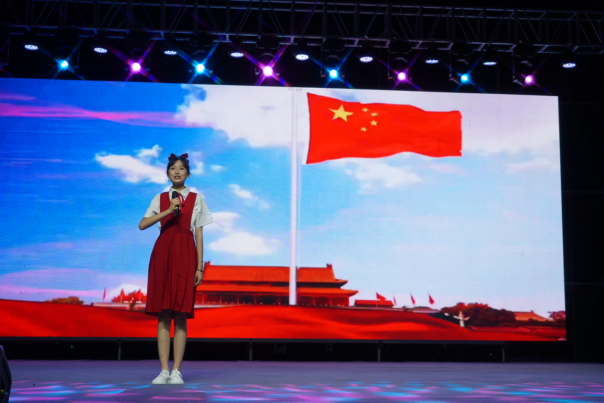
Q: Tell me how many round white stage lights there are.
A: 9